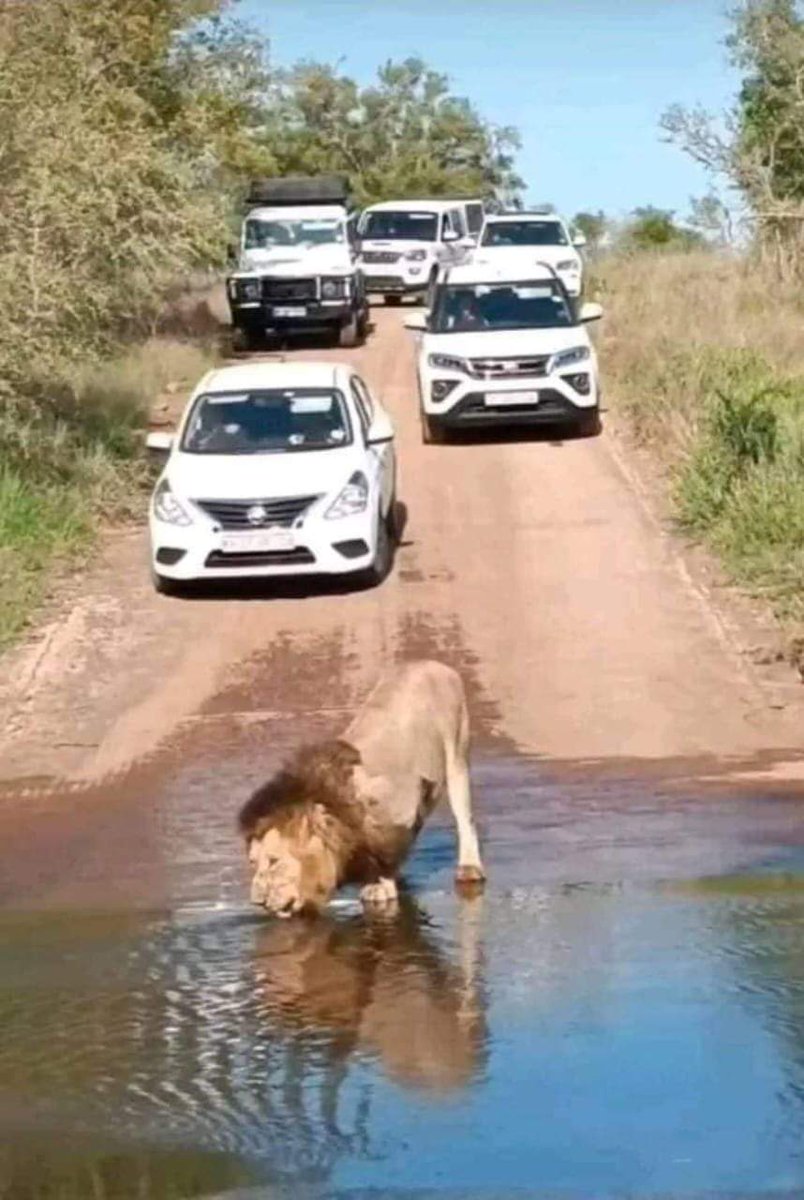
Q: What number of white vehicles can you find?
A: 5